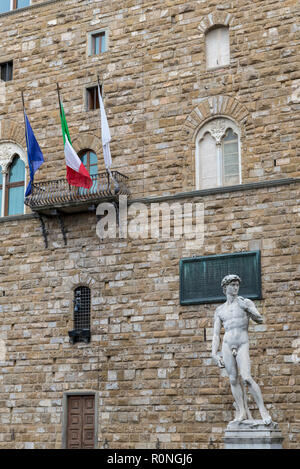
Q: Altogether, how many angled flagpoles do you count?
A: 3